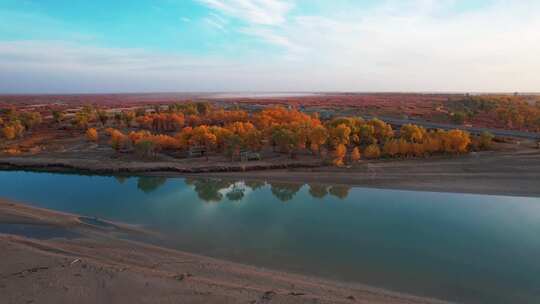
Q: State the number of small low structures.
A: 2